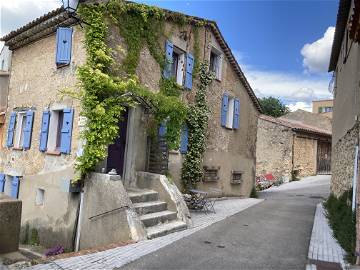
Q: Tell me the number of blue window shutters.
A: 13